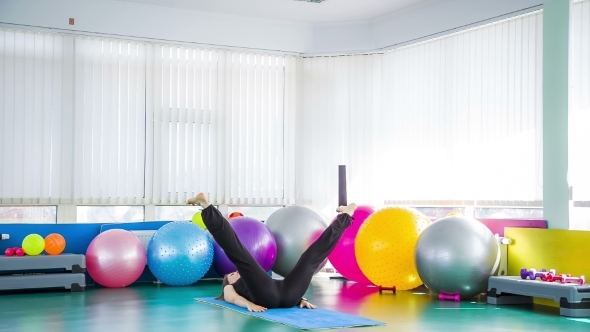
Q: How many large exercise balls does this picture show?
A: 7